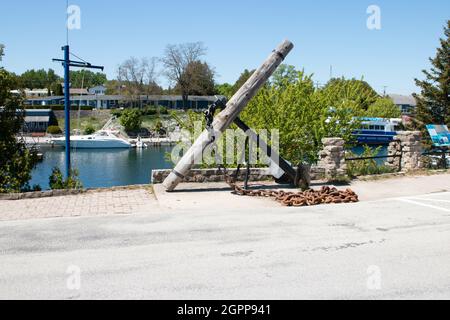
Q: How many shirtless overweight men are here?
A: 0